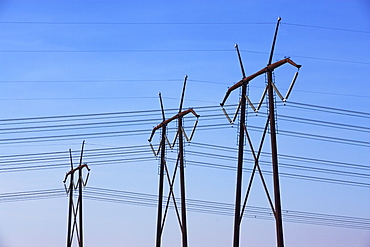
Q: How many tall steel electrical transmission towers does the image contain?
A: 3